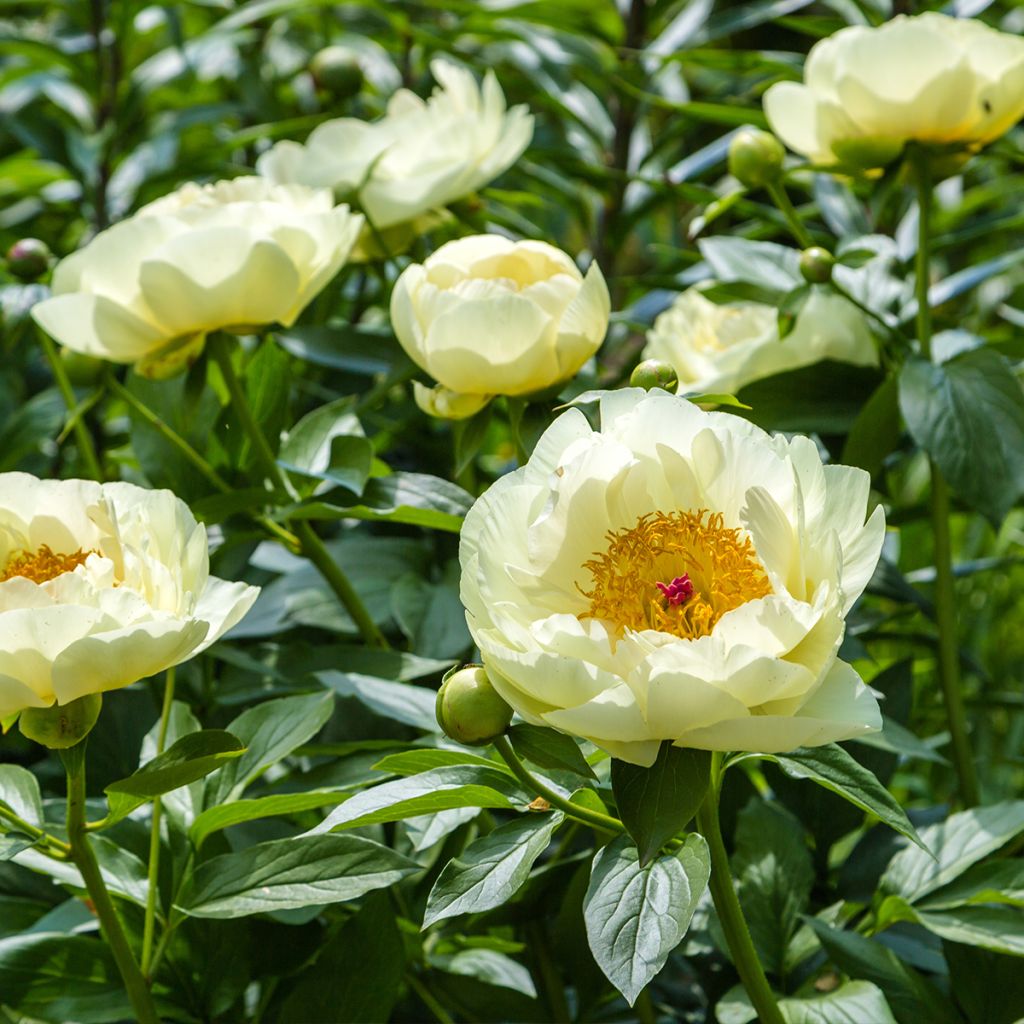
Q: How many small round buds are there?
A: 6